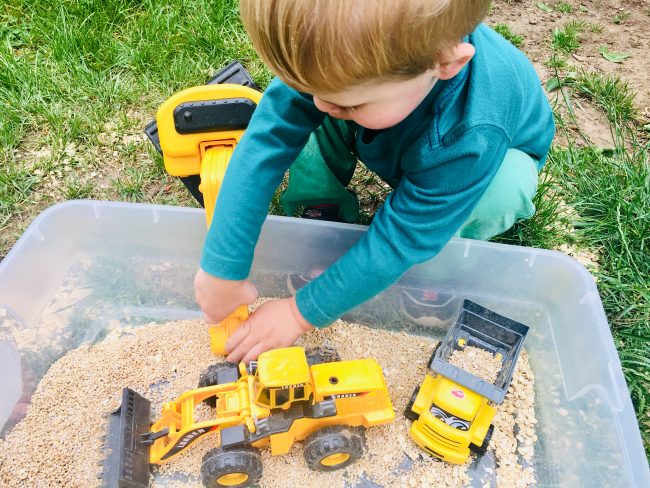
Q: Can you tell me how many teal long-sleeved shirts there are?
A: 1